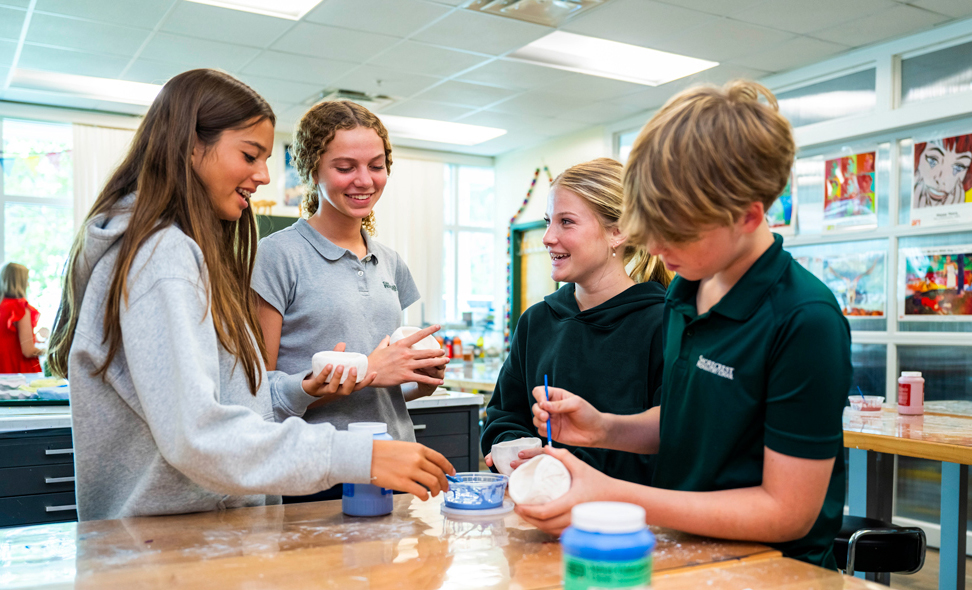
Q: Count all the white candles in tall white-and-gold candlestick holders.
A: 0